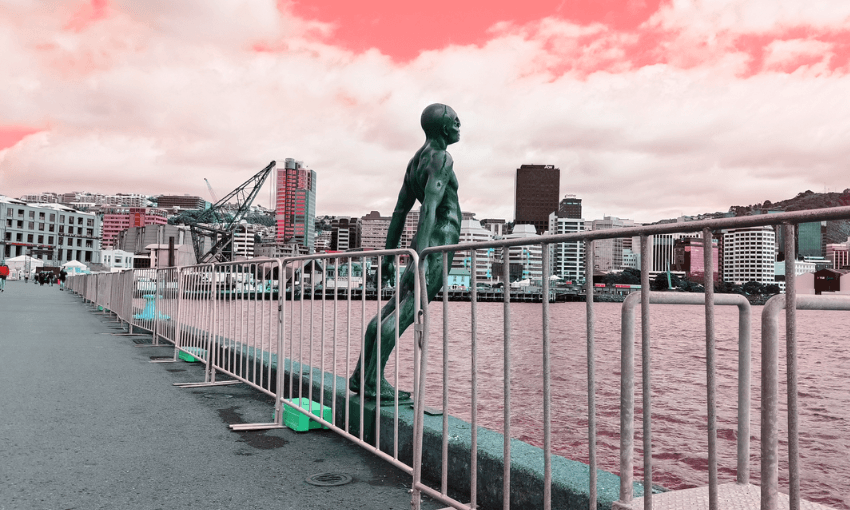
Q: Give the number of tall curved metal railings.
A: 2